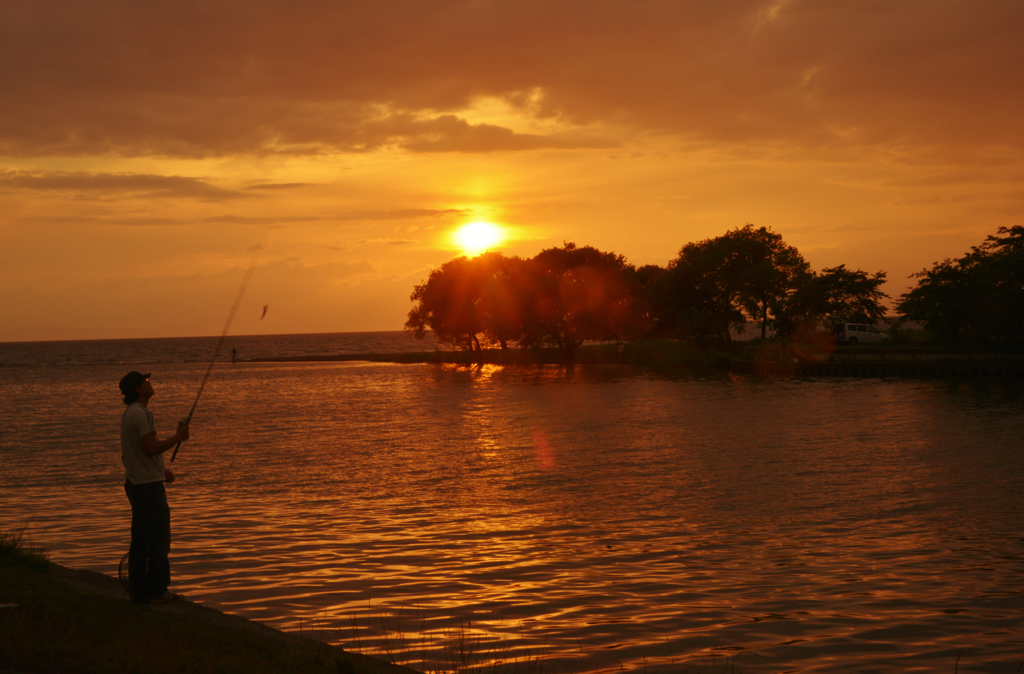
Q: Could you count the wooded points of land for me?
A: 1